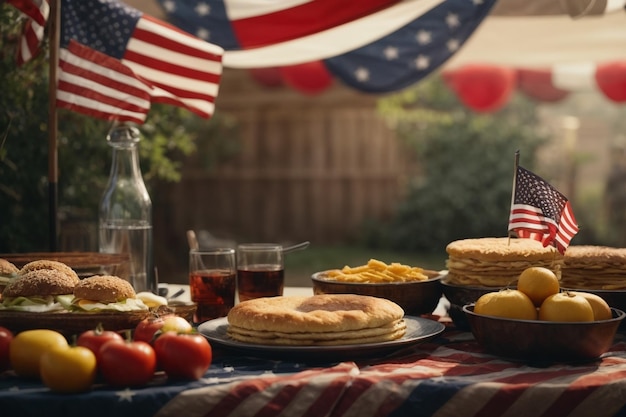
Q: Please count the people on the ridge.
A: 0